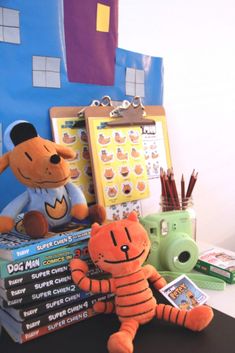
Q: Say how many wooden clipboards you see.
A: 2